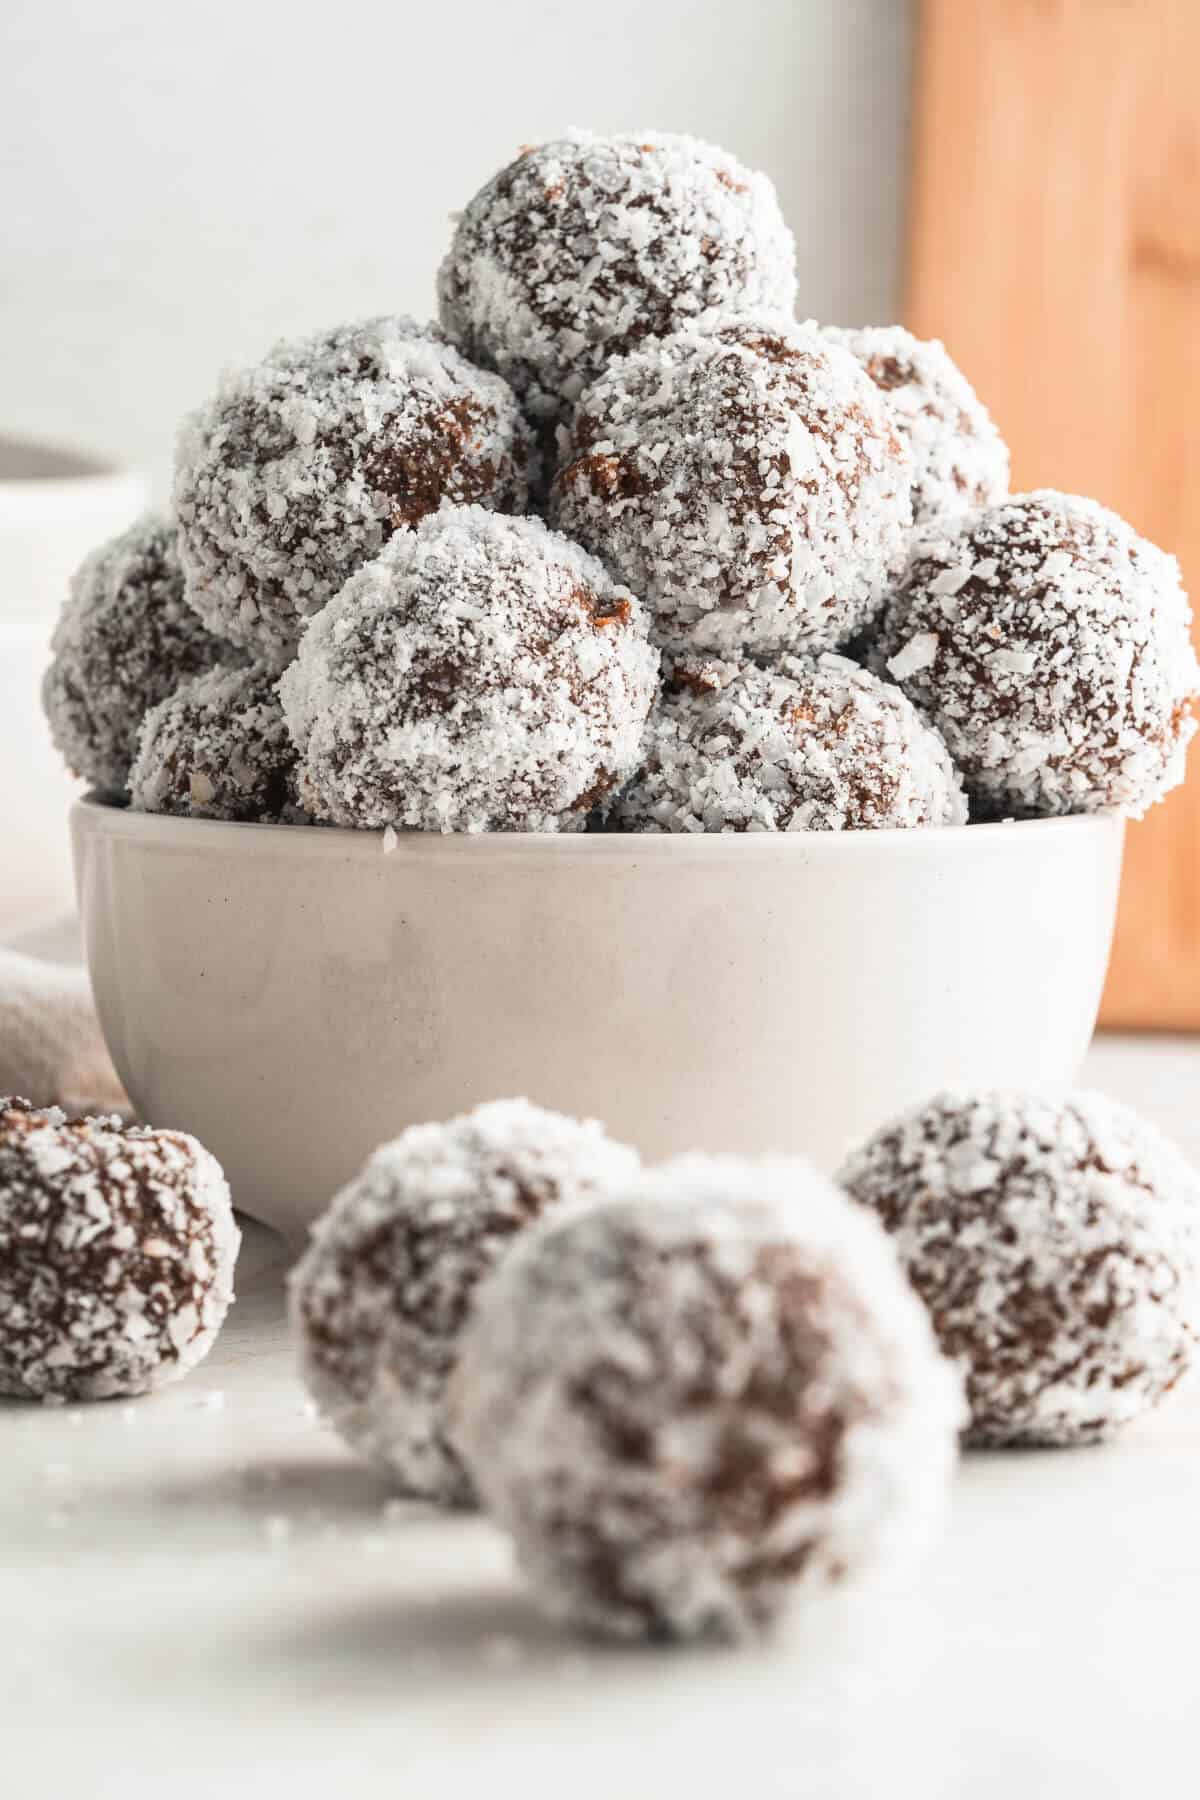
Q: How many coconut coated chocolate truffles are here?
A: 13